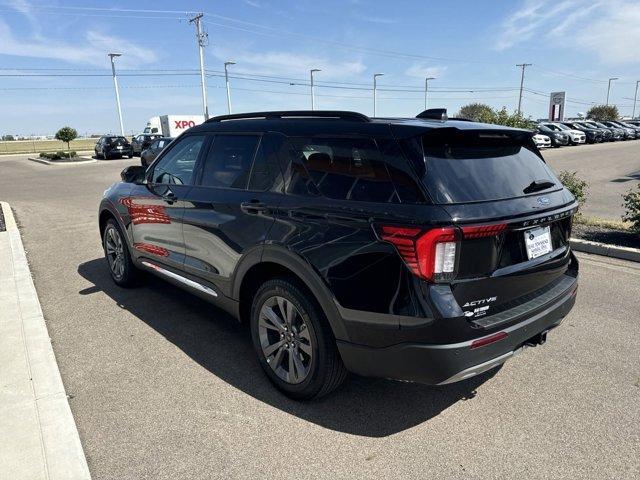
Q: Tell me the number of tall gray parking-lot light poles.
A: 7